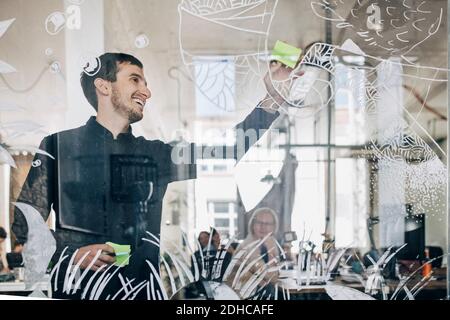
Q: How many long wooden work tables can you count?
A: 1